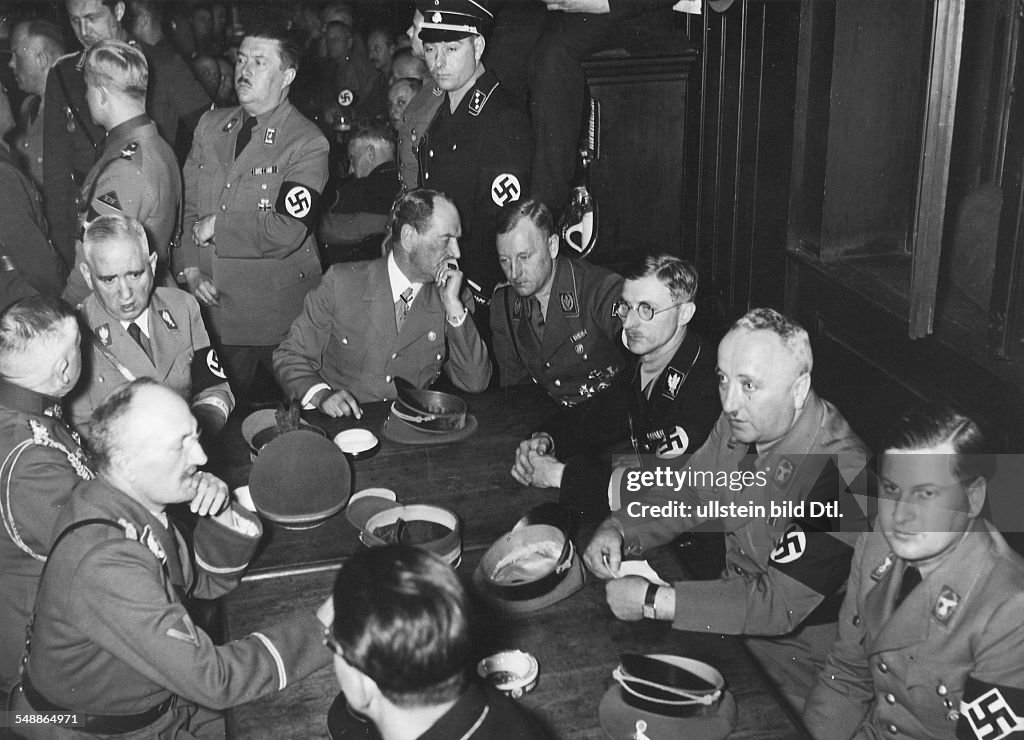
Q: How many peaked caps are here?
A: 7